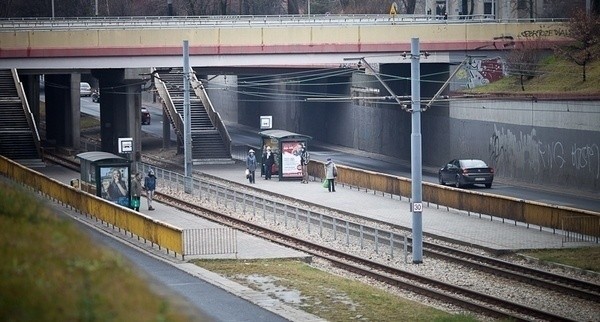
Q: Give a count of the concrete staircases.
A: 2